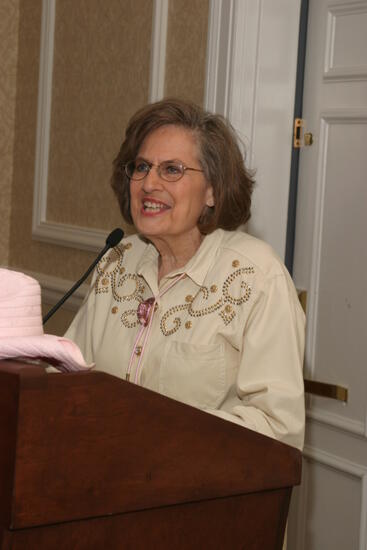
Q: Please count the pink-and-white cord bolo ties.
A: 1